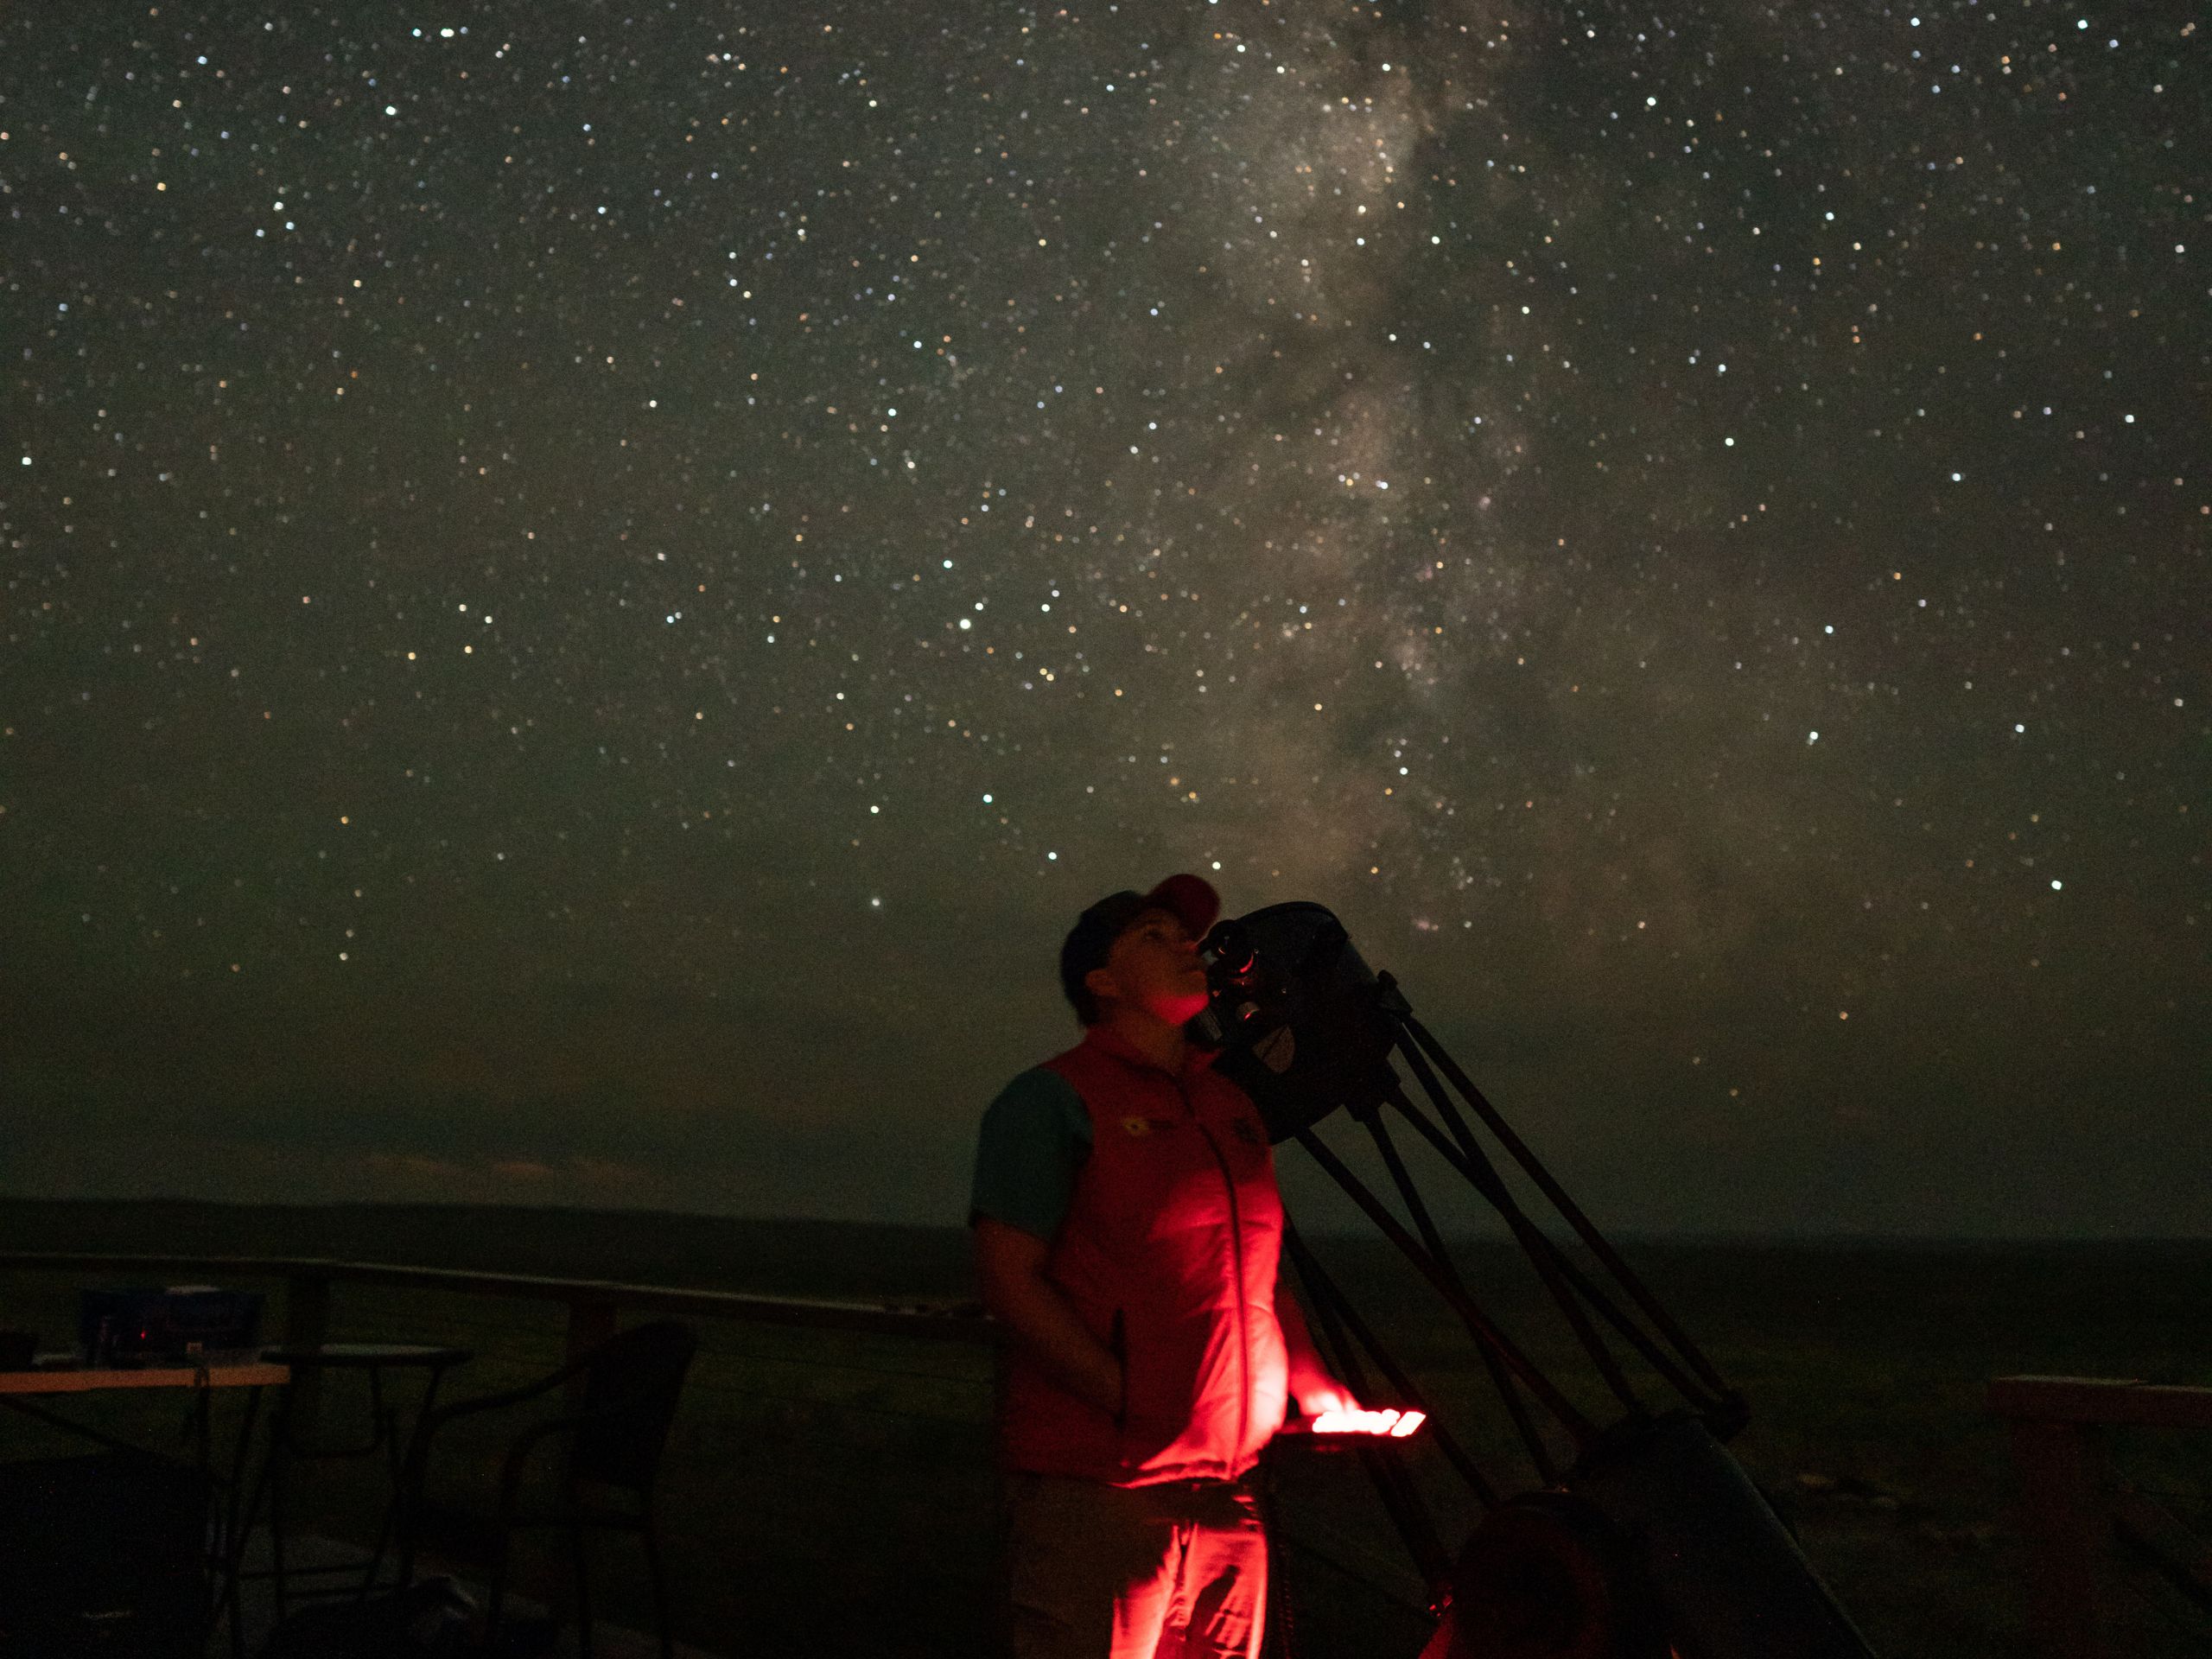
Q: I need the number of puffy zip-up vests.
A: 1